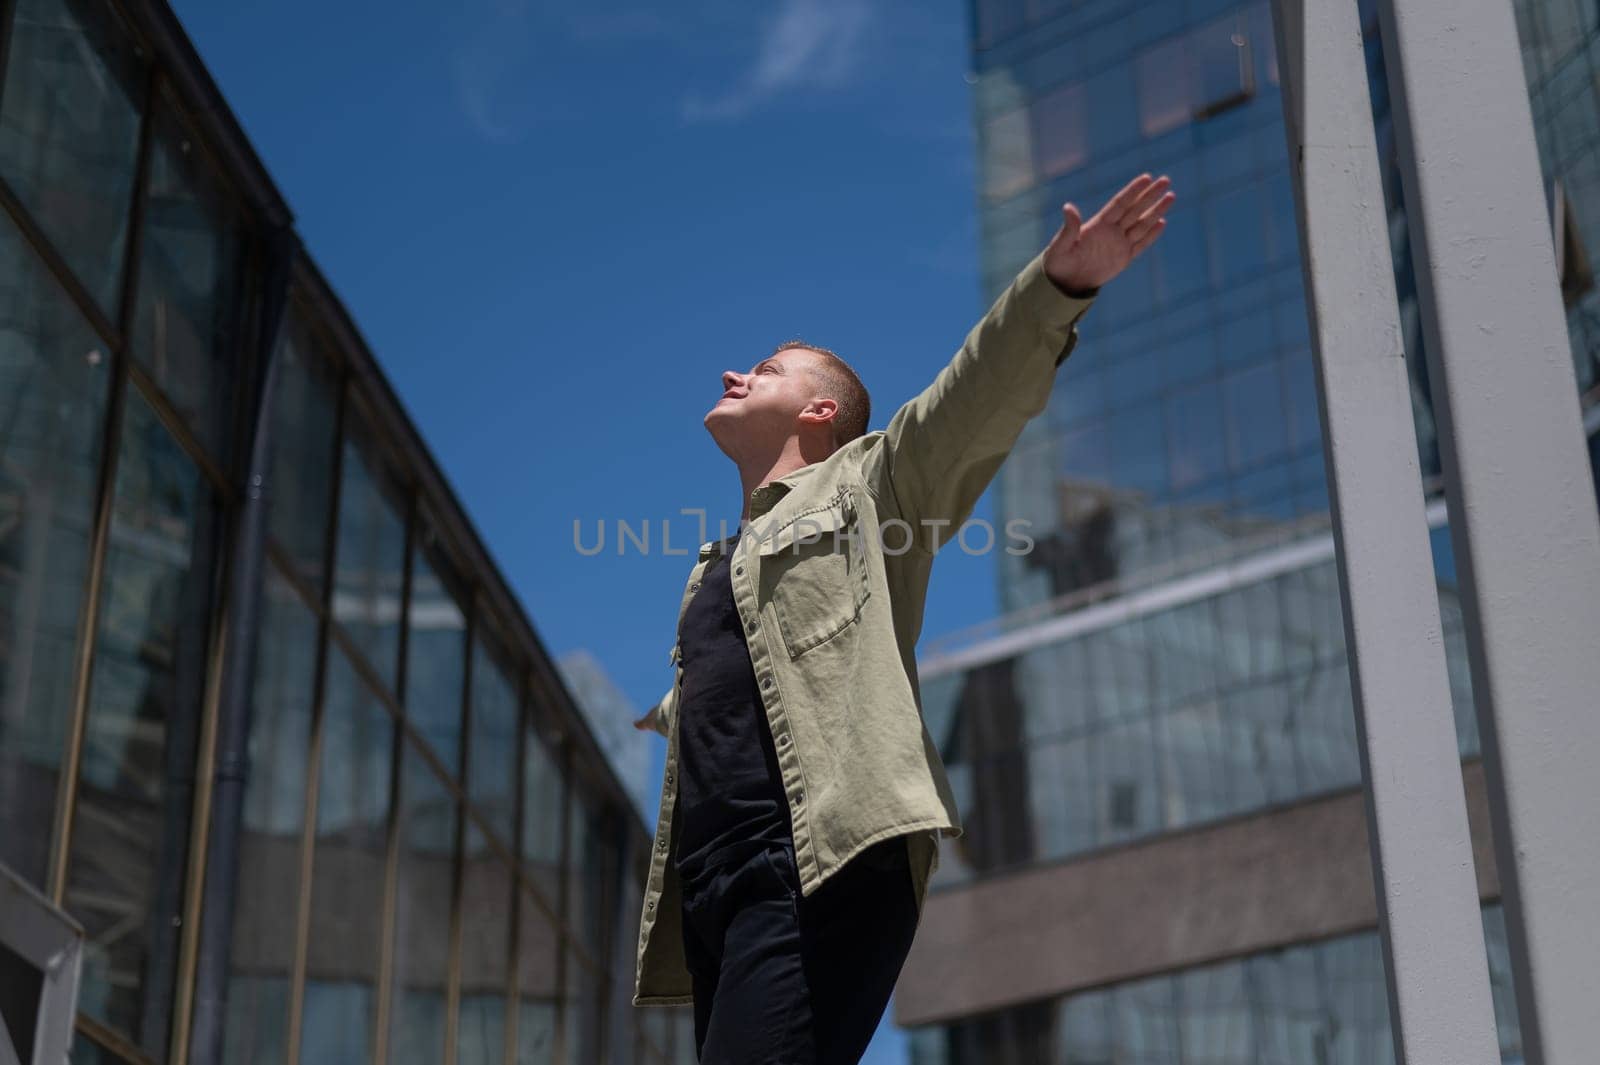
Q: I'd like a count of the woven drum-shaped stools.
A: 0